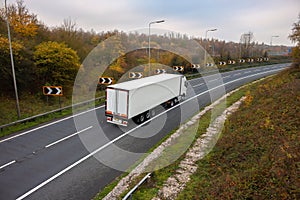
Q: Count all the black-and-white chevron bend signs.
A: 13